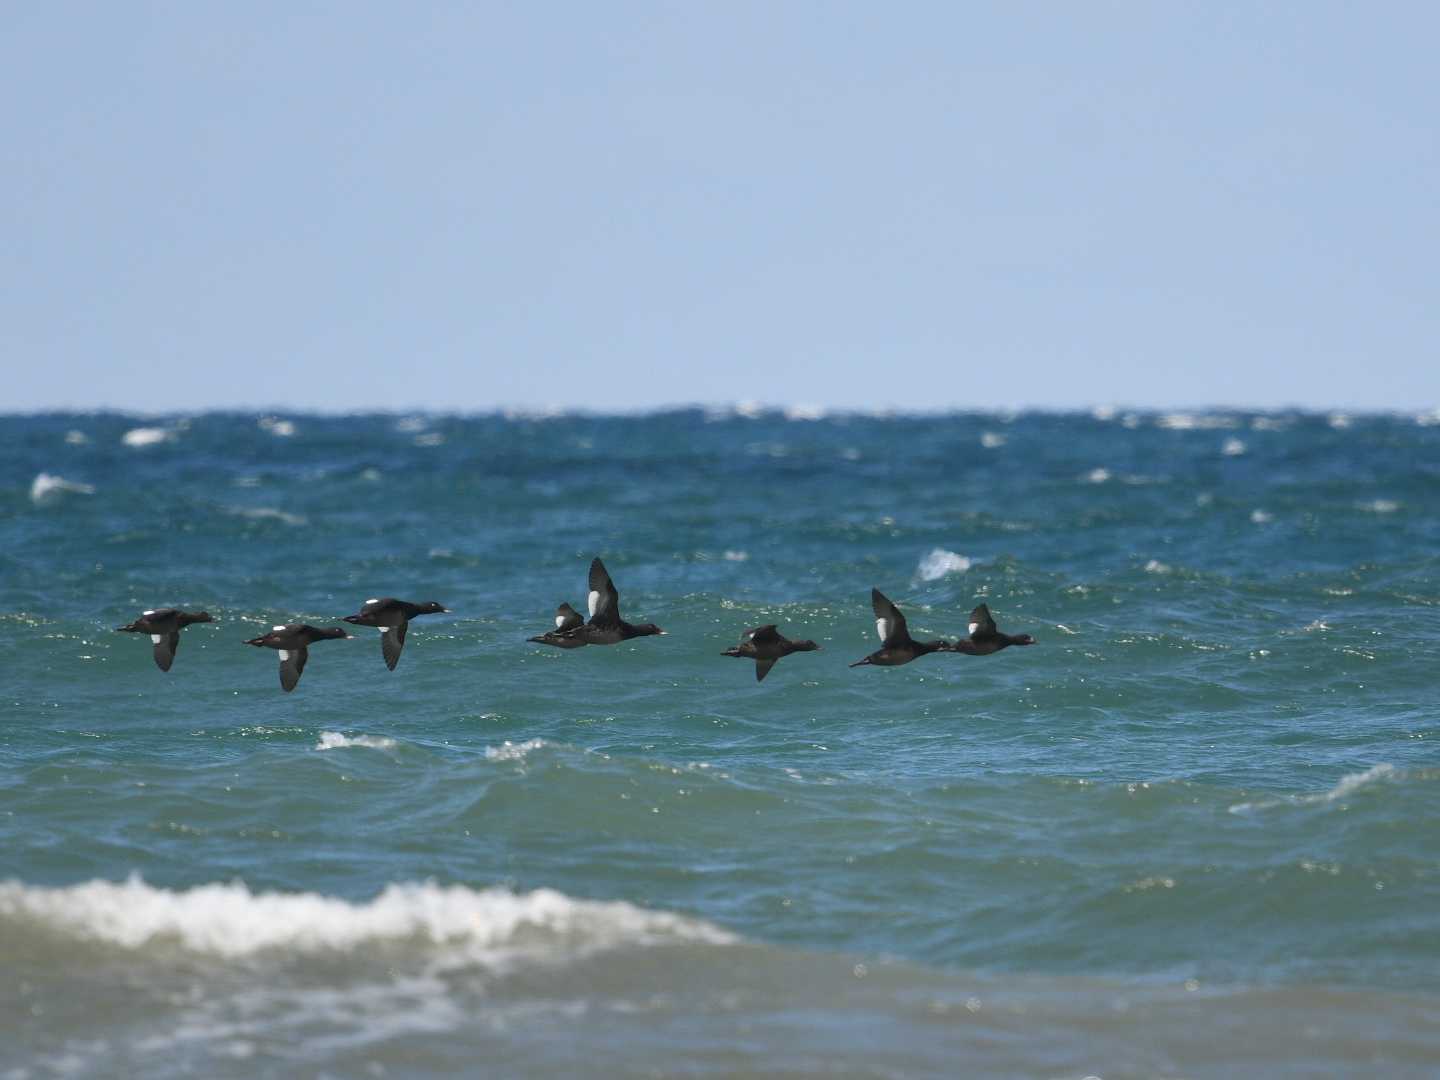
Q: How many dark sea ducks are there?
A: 8